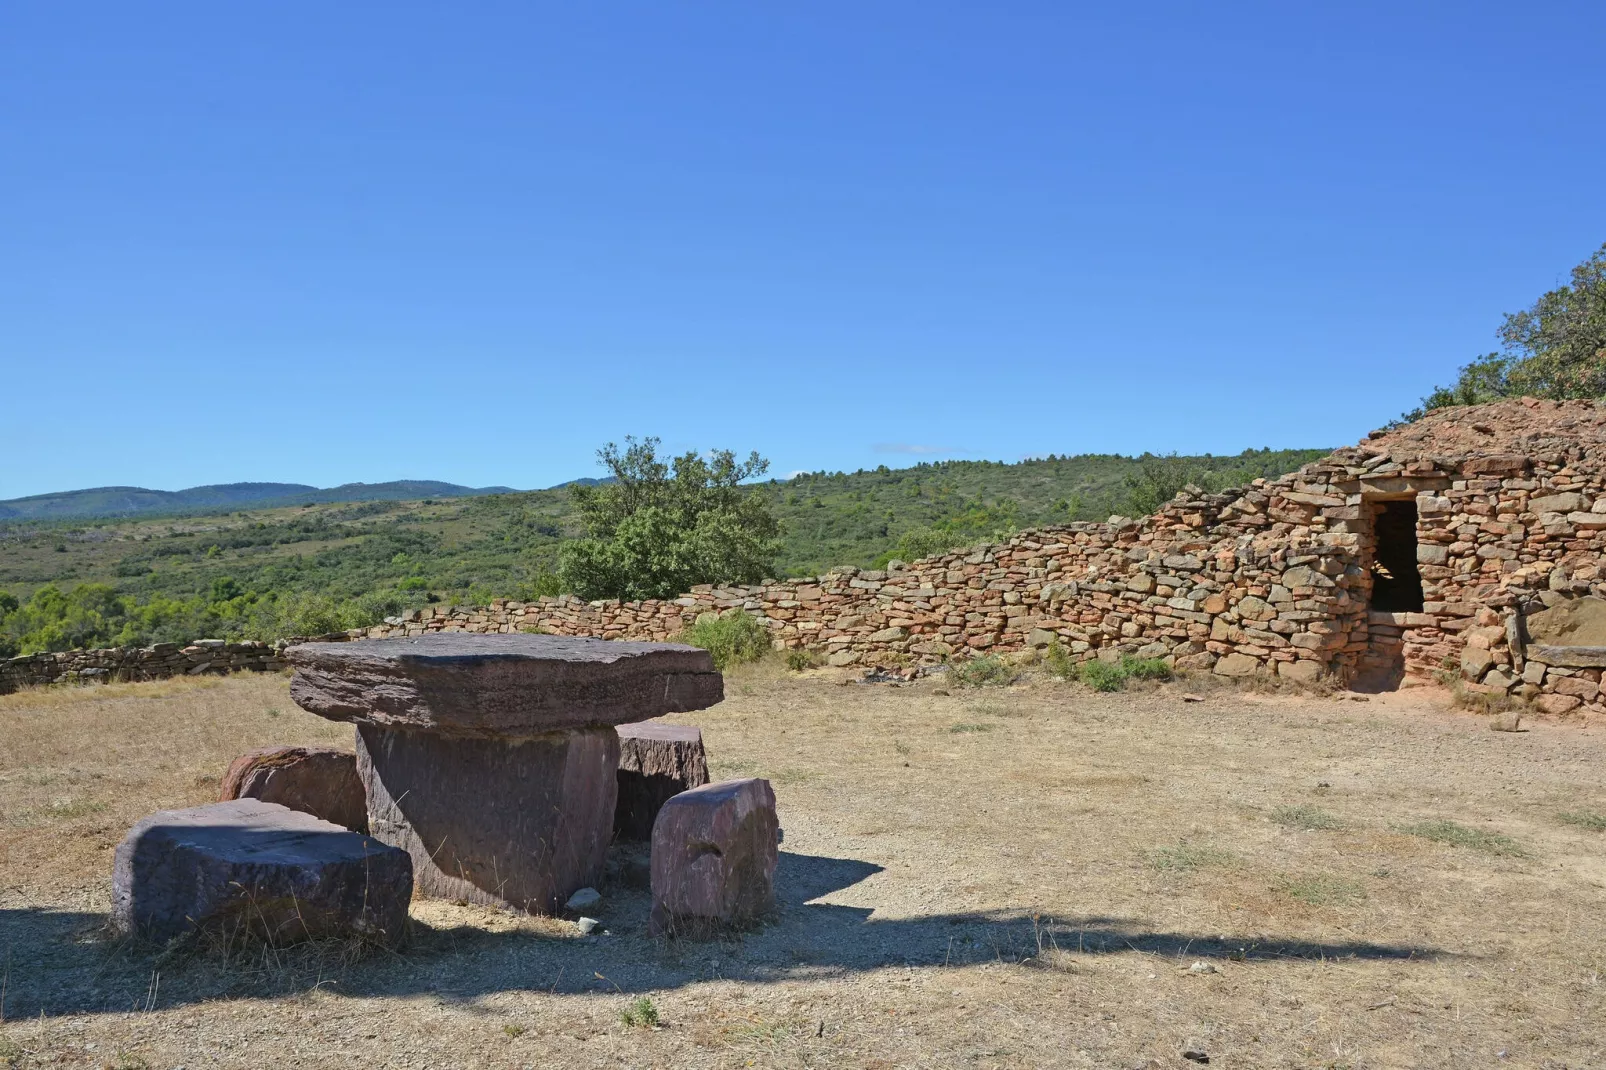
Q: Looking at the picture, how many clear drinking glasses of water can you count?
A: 0